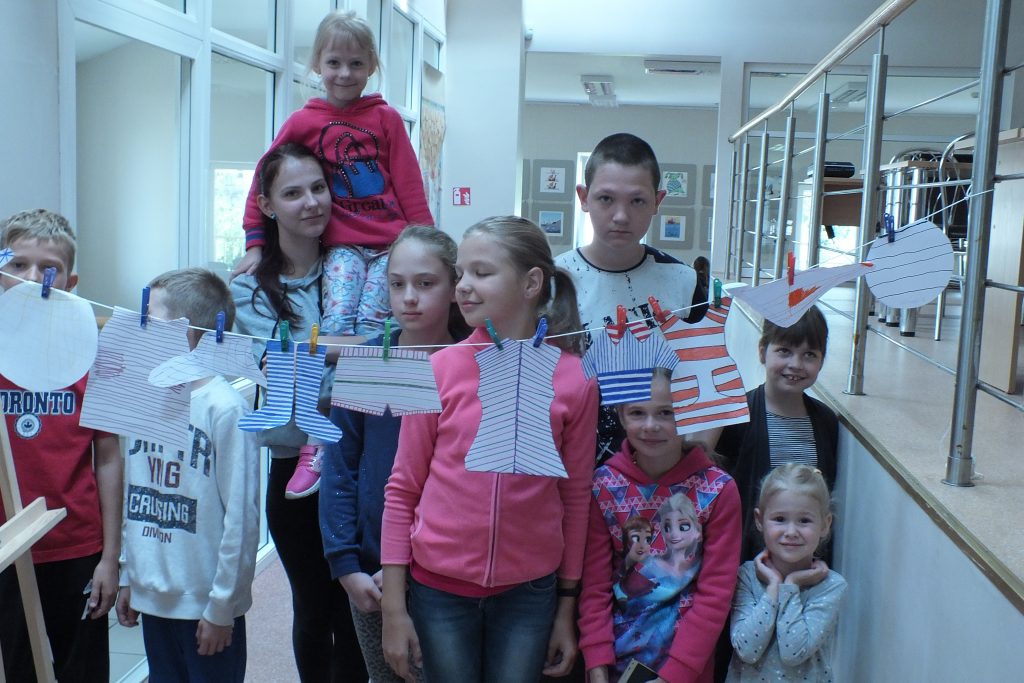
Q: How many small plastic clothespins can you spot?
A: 13